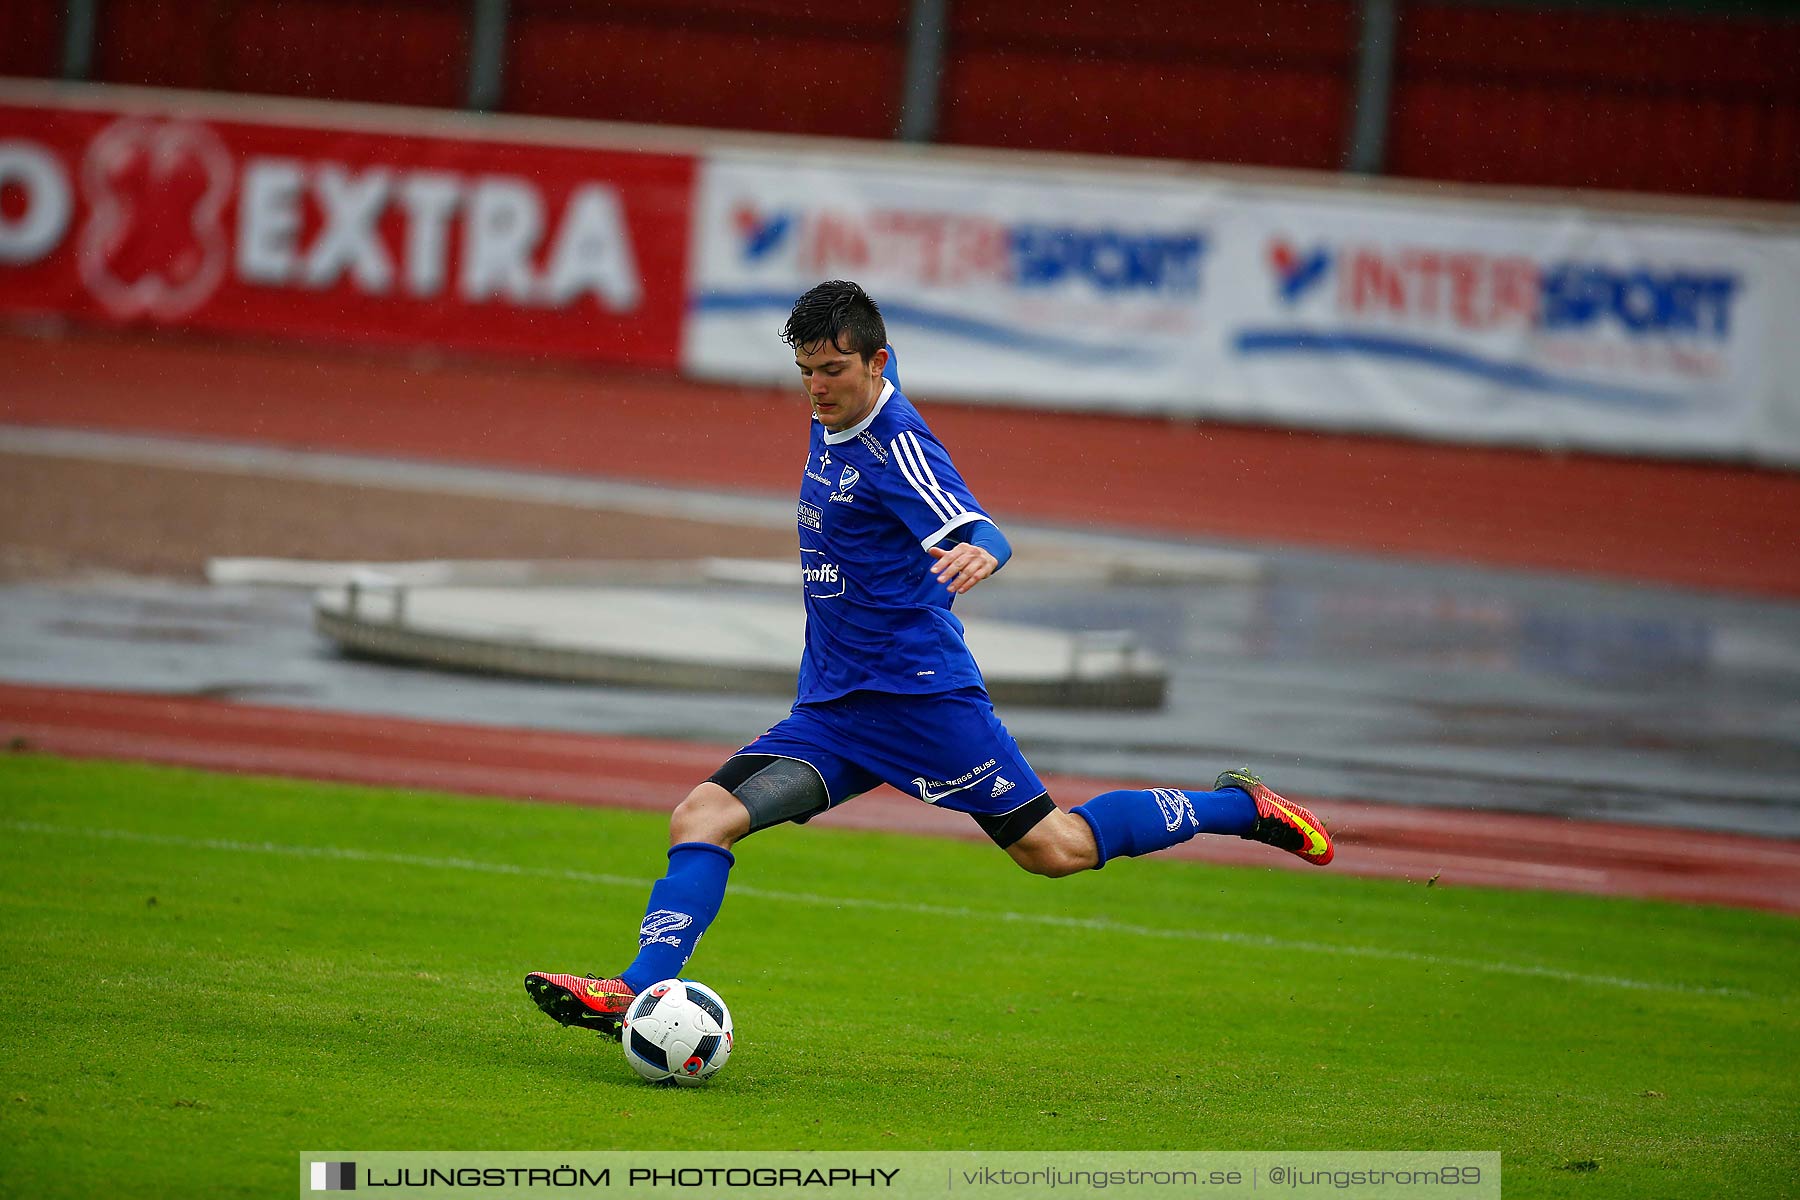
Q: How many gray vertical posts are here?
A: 4